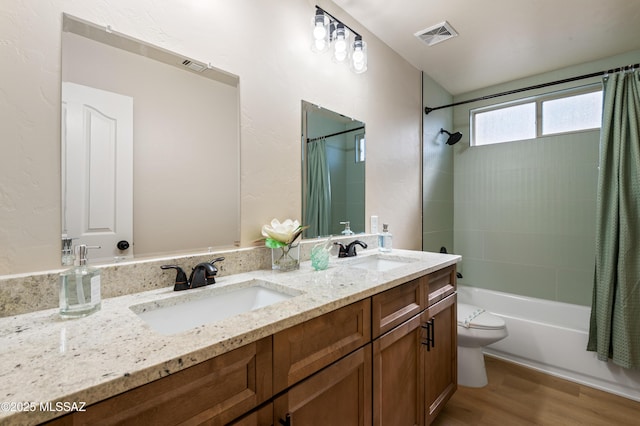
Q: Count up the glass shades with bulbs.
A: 3